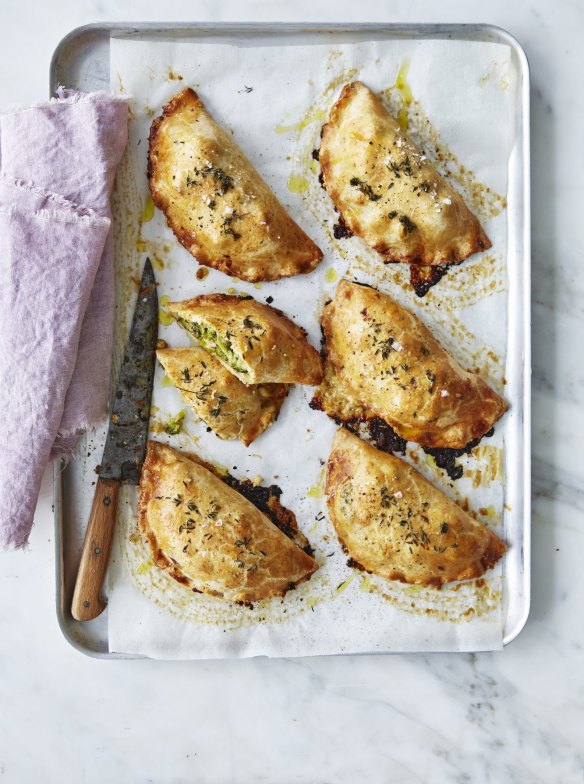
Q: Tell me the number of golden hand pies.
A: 6